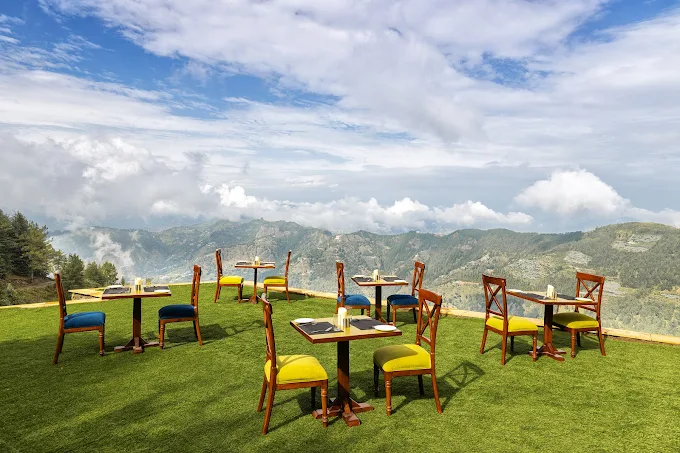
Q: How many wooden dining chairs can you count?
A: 10